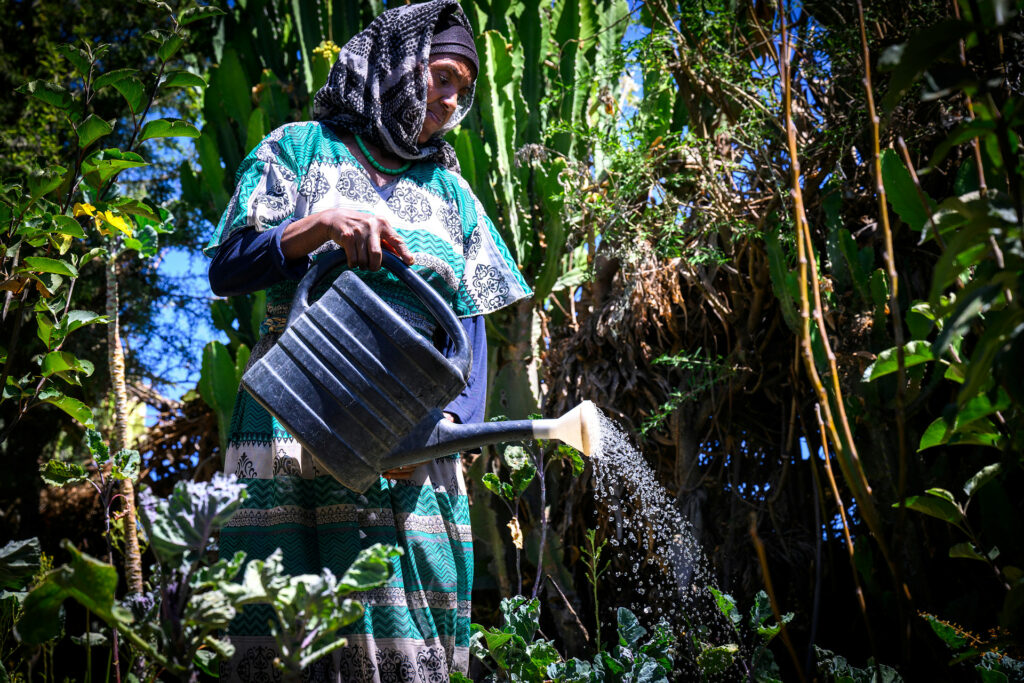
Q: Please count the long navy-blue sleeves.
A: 2